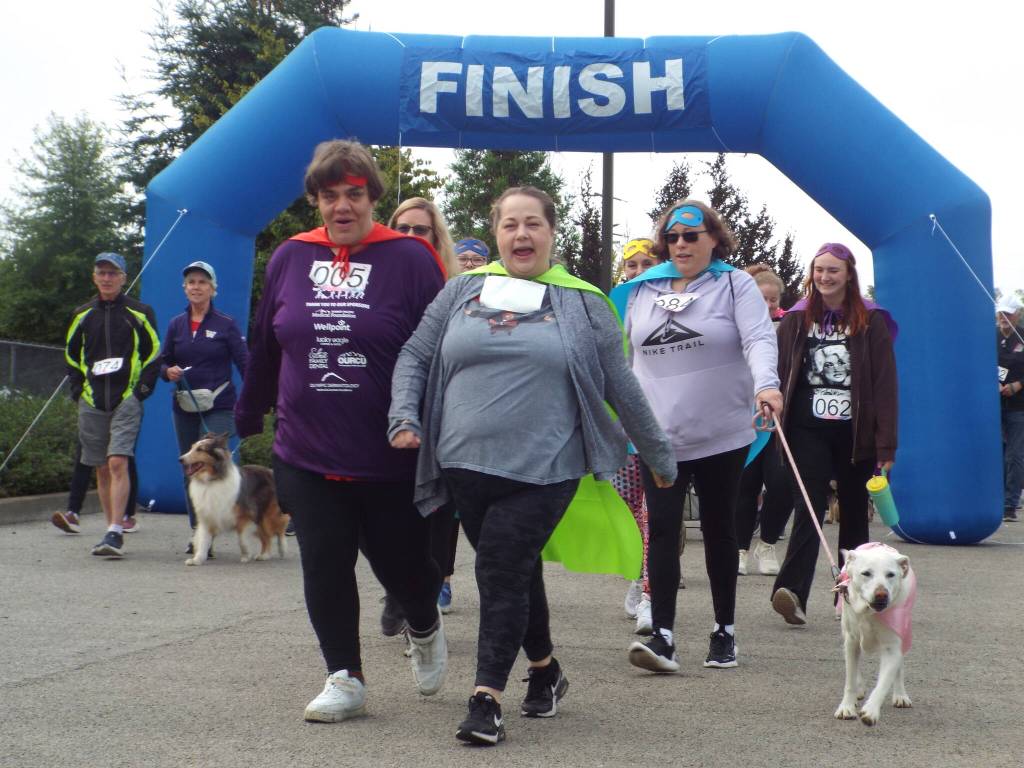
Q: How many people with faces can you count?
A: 11